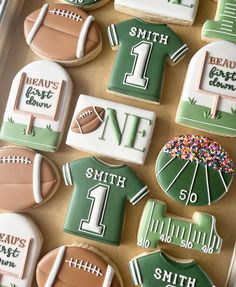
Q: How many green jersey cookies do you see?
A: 3